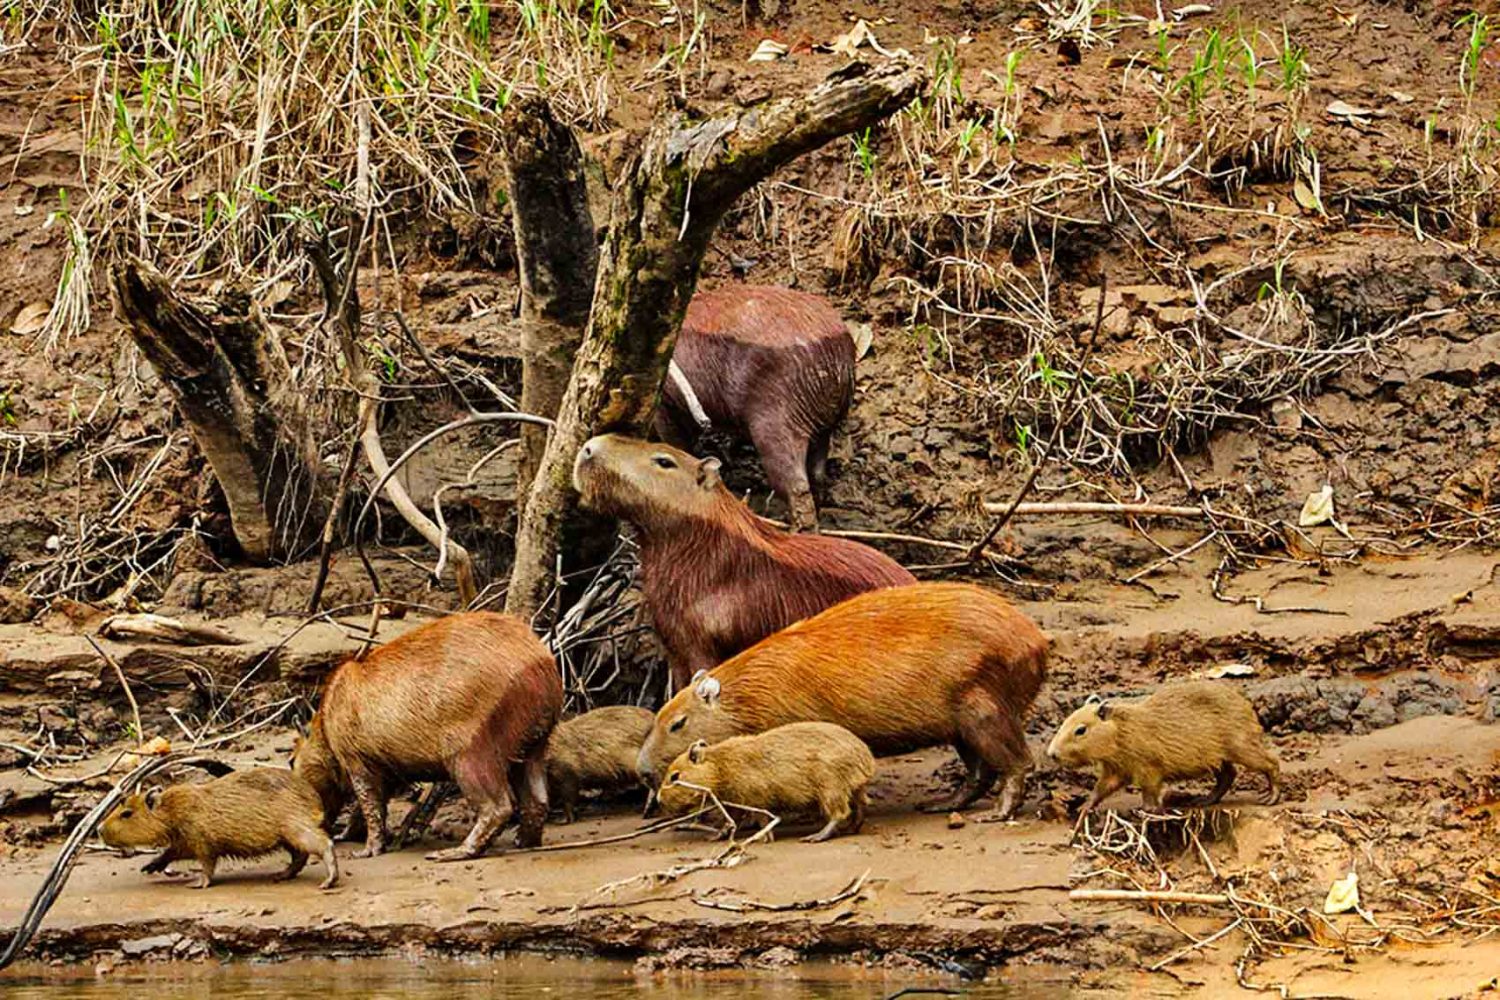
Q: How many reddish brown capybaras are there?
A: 4